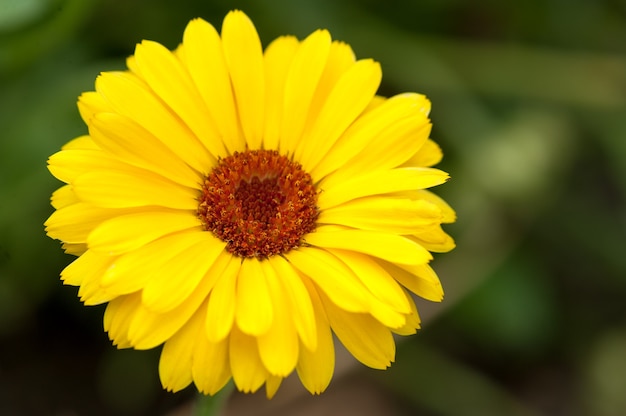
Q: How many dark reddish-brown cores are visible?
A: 1